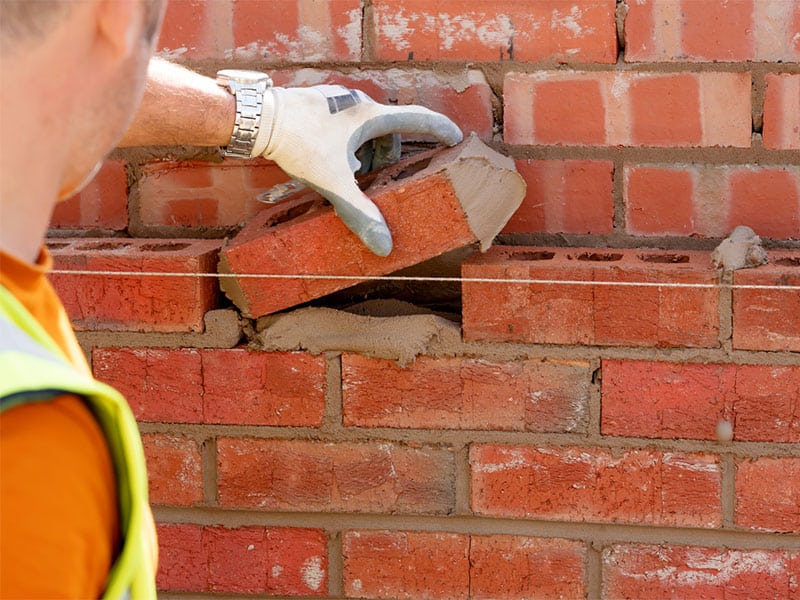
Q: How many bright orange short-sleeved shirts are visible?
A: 1